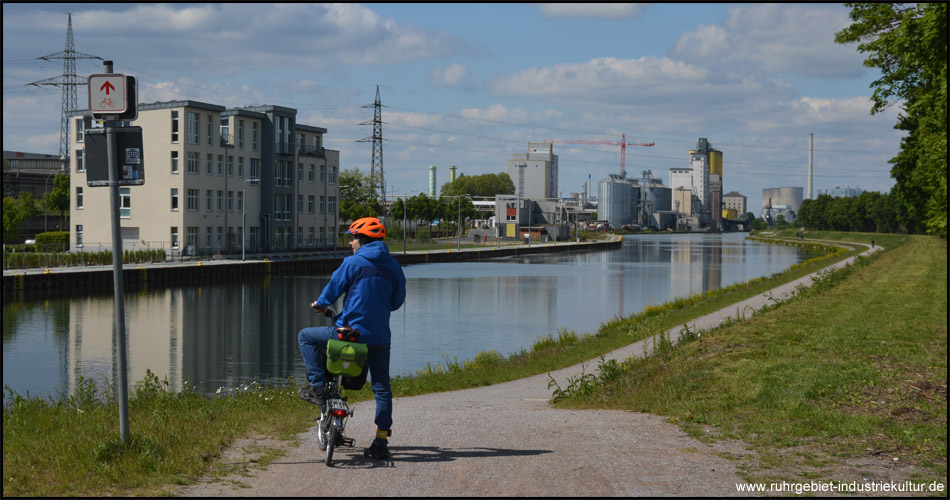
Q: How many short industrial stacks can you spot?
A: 2